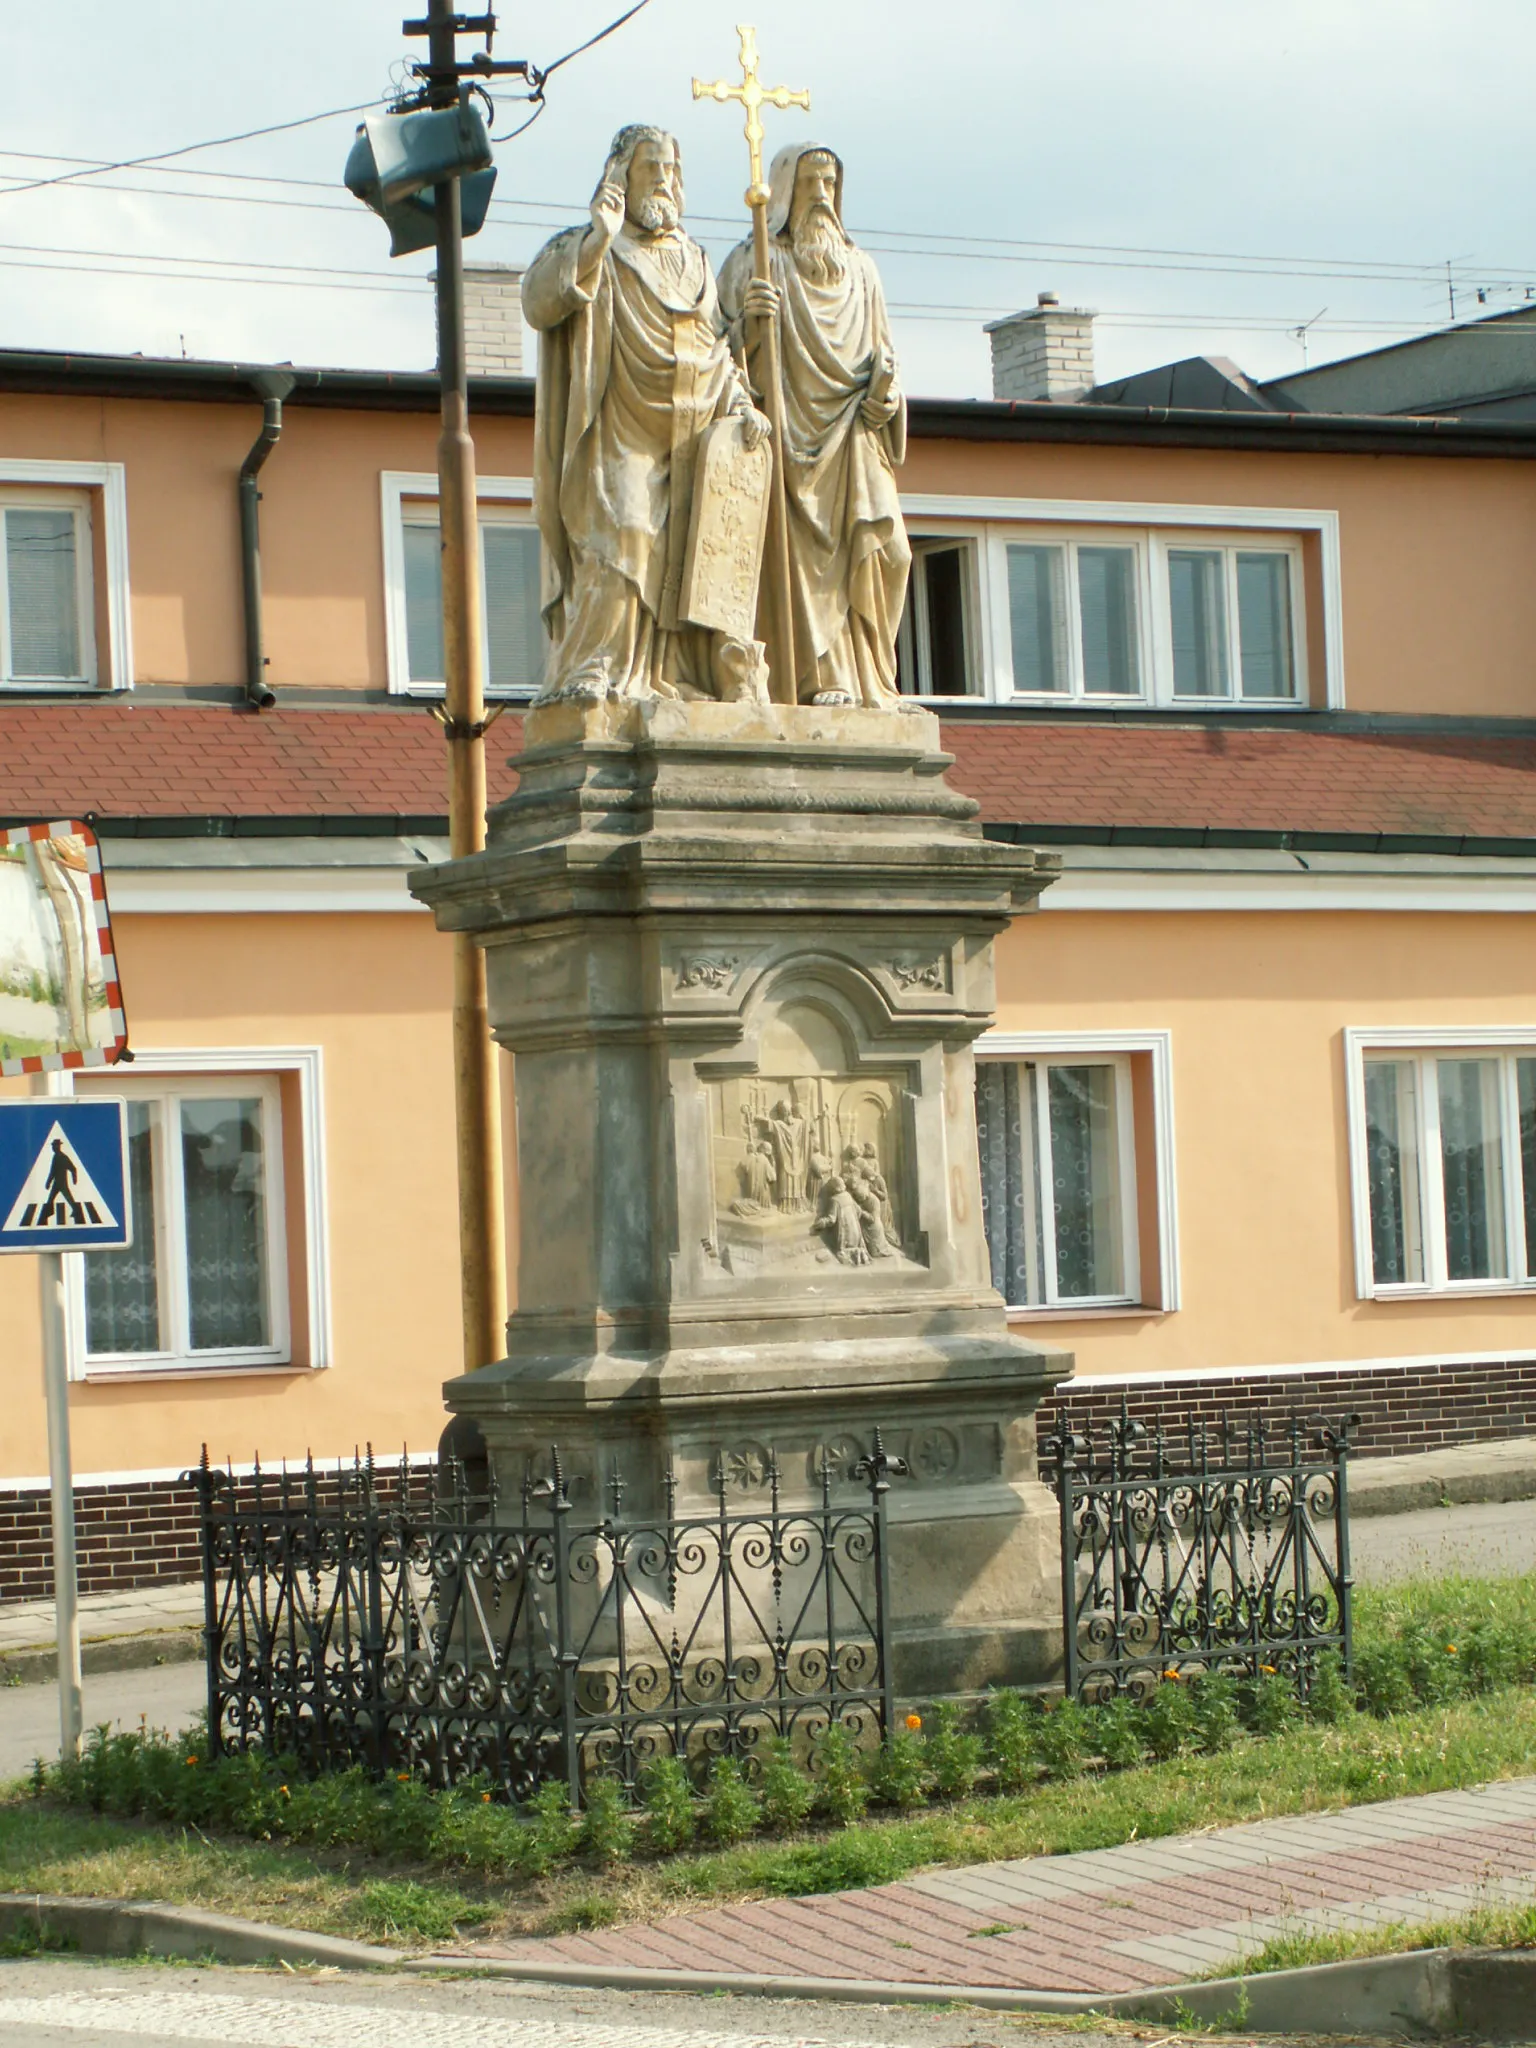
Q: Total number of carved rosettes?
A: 3